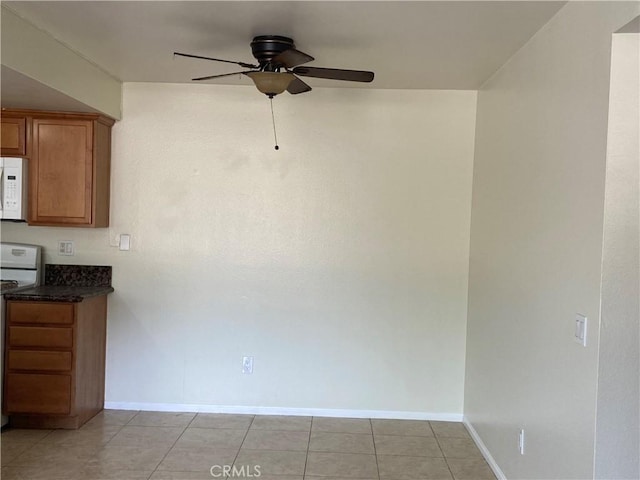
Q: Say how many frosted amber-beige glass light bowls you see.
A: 1